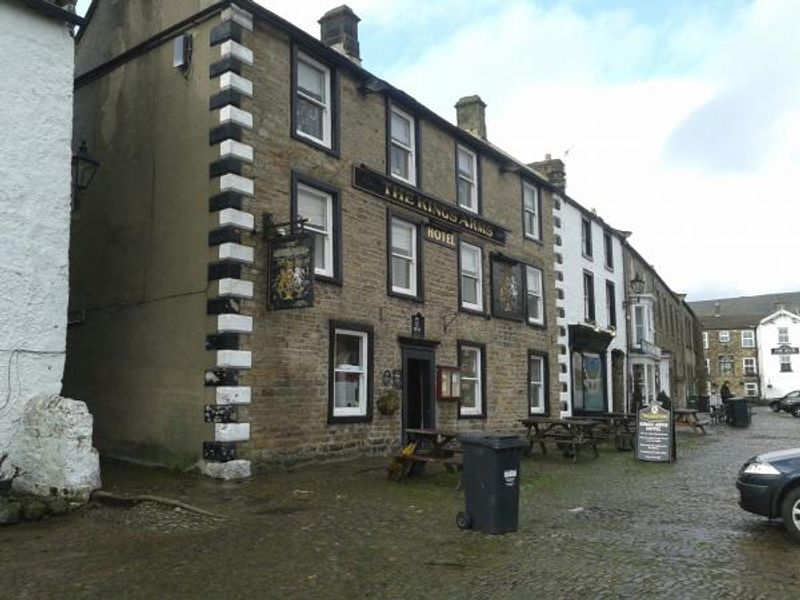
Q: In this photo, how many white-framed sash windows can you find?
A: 11